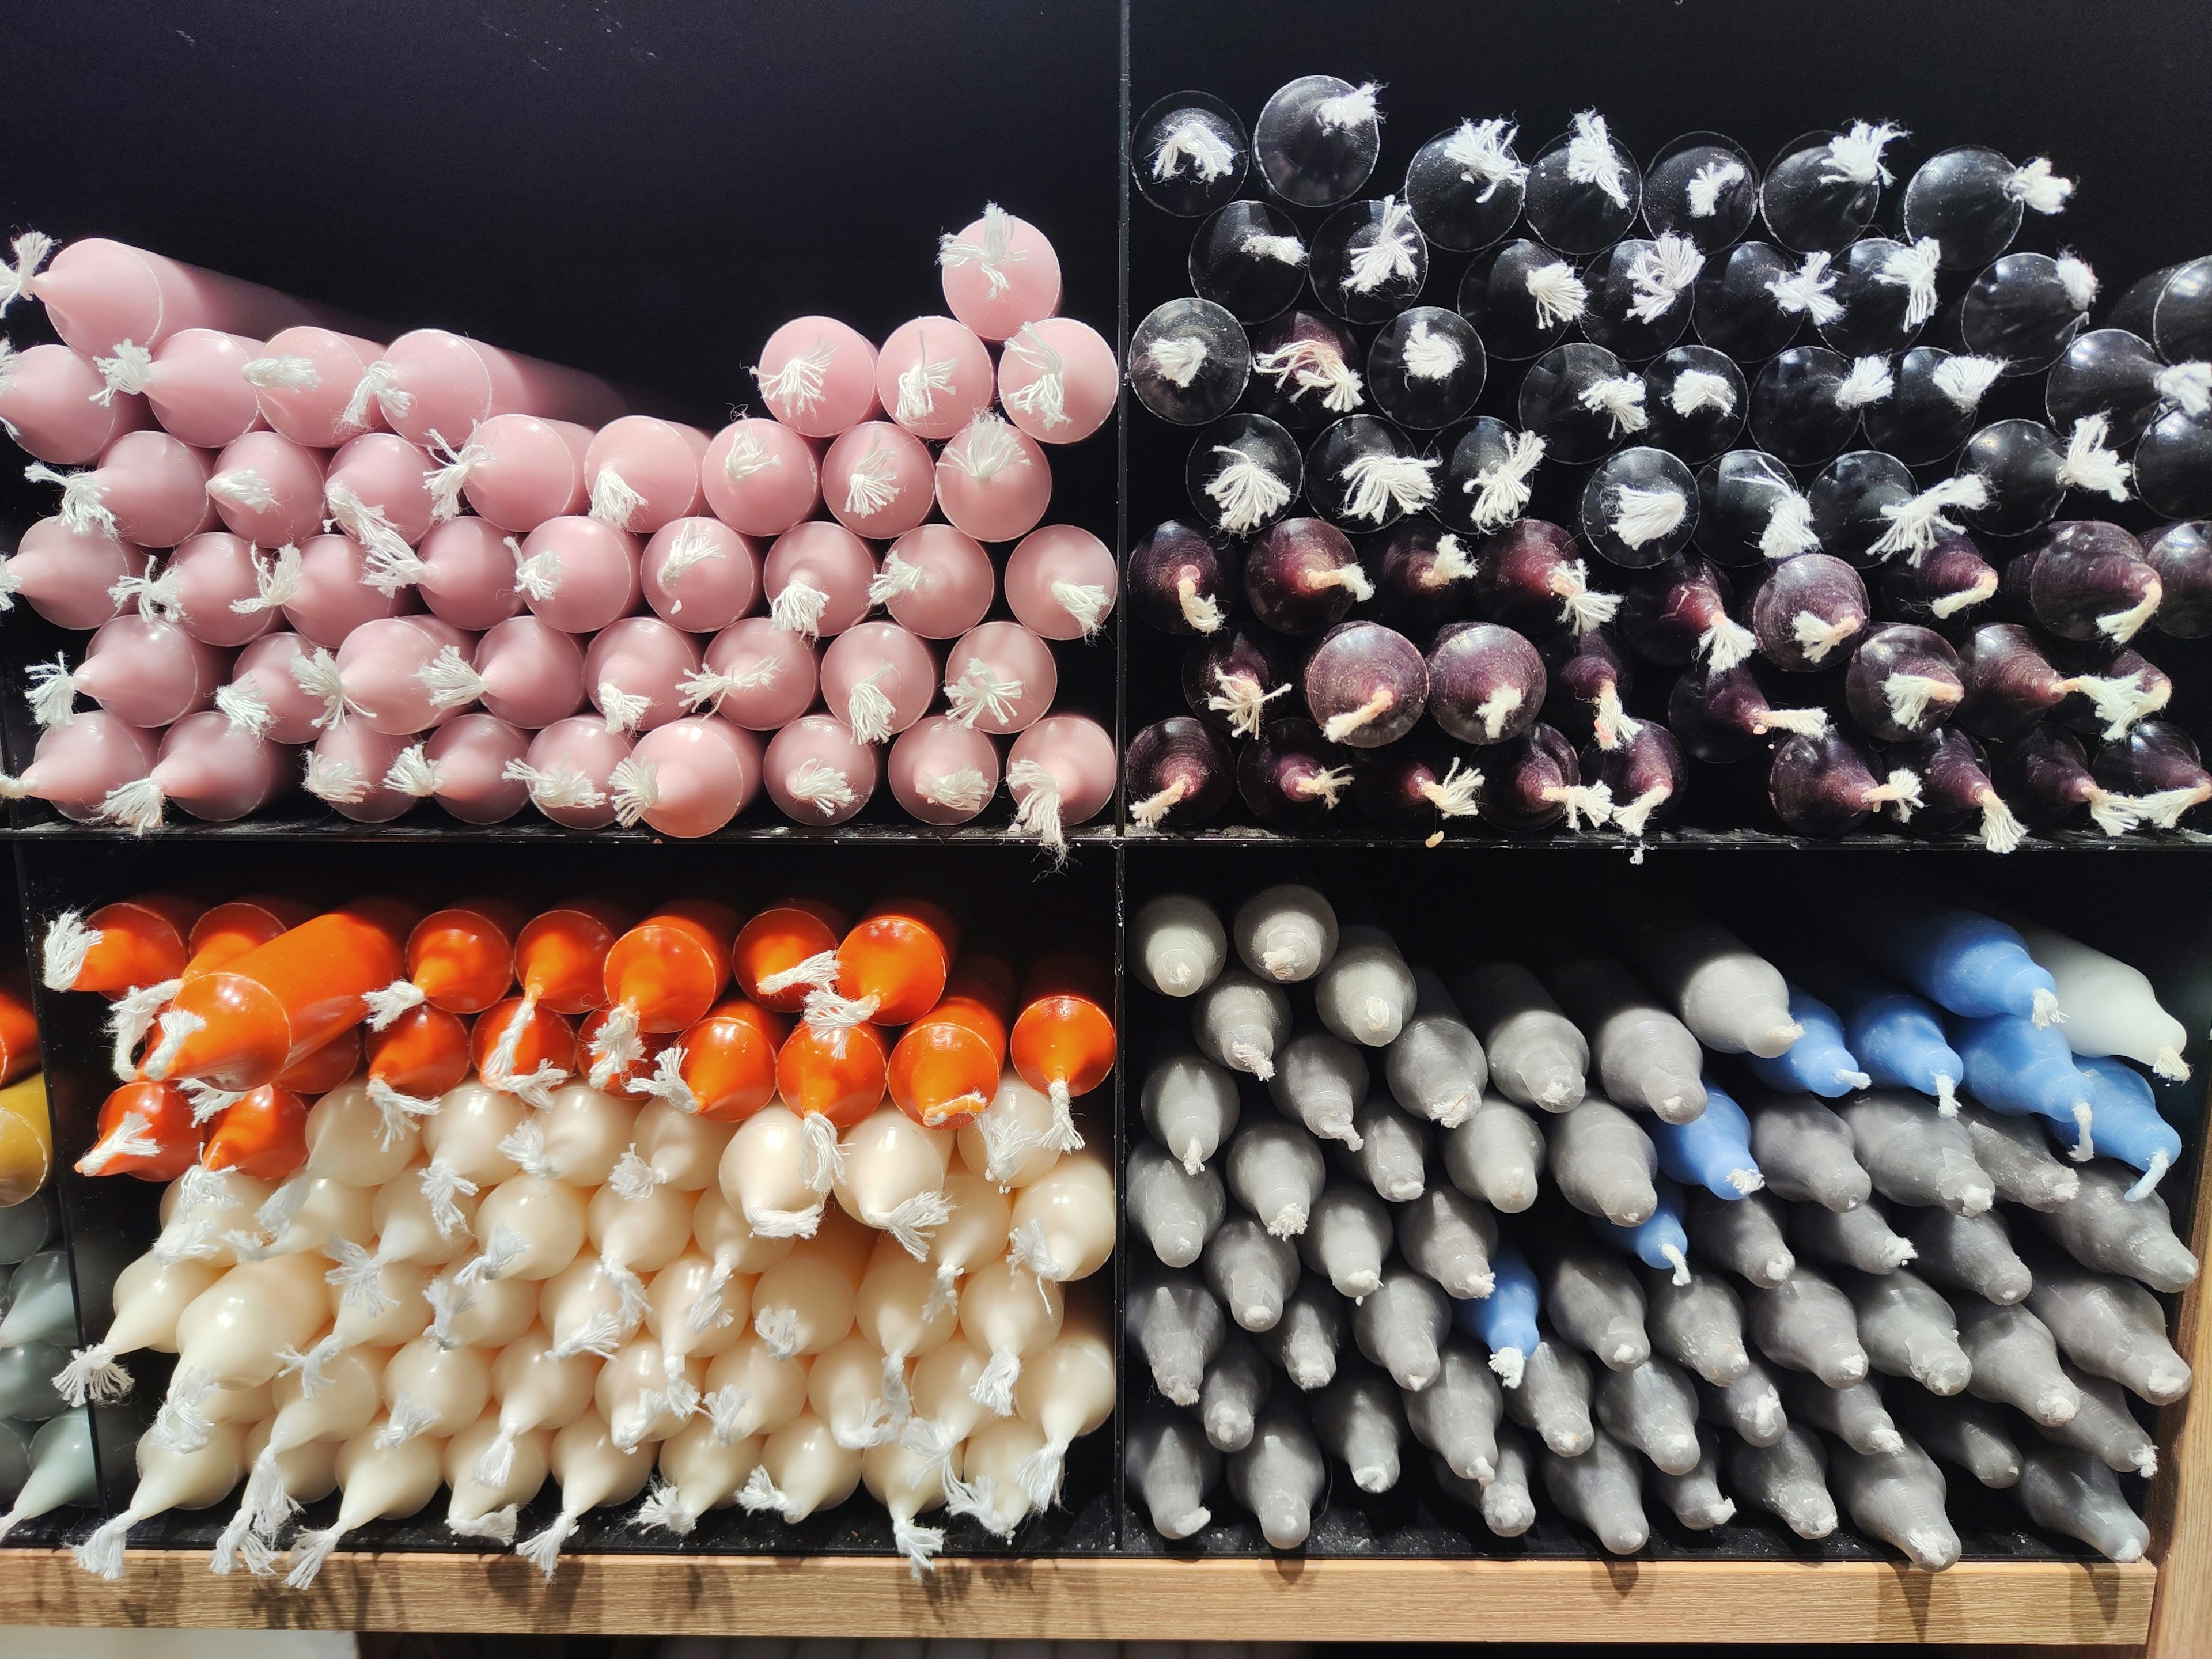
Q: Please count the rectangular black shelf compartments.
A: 4